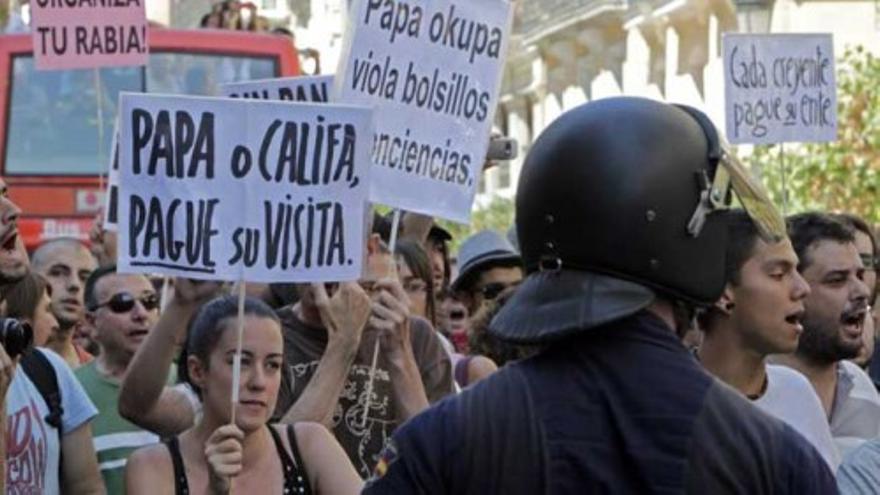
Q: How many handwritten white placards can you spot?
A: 2